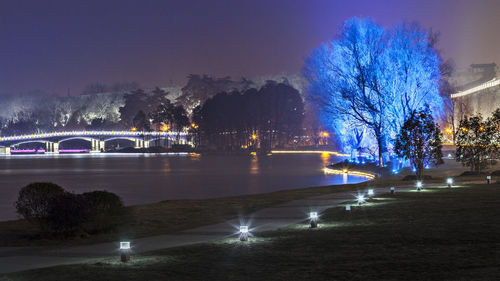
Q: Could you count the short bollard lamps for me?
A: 10